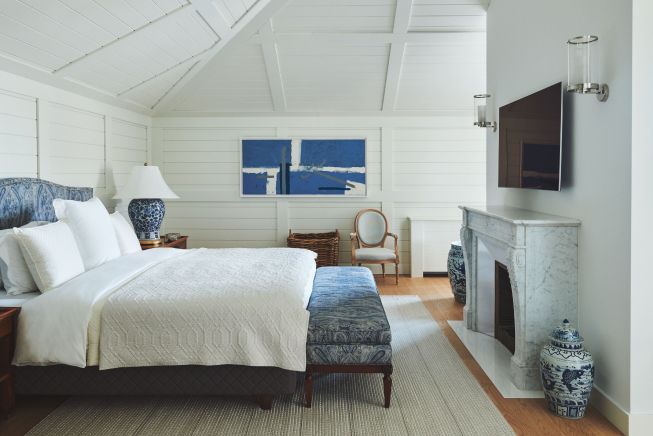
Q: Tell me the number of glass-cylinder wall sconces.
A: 2